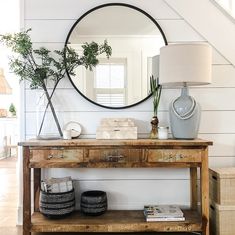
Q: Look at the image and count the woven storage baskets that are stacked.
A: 2